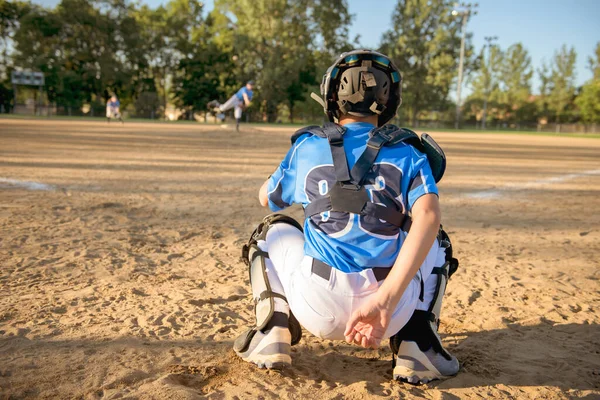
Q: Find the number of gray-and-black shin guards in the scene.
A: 2